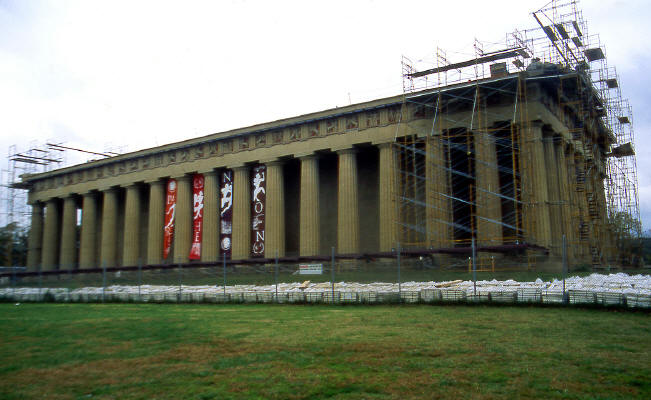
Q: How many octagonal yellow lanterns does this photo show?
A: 0